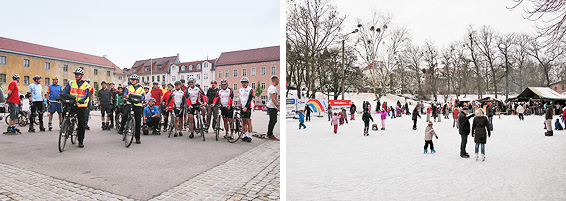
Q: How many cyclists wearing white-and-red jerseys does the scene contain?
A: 4